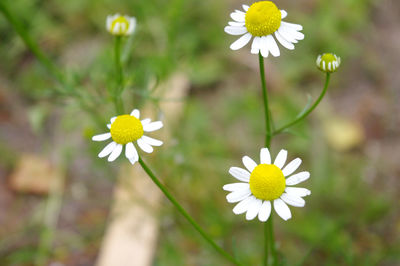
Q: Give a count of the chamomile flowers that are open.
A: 3